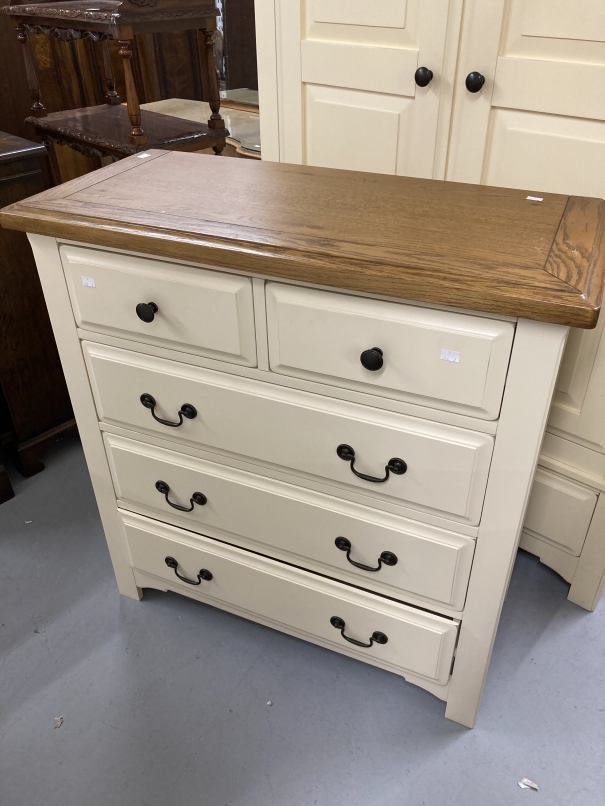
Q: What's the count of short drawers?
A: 2